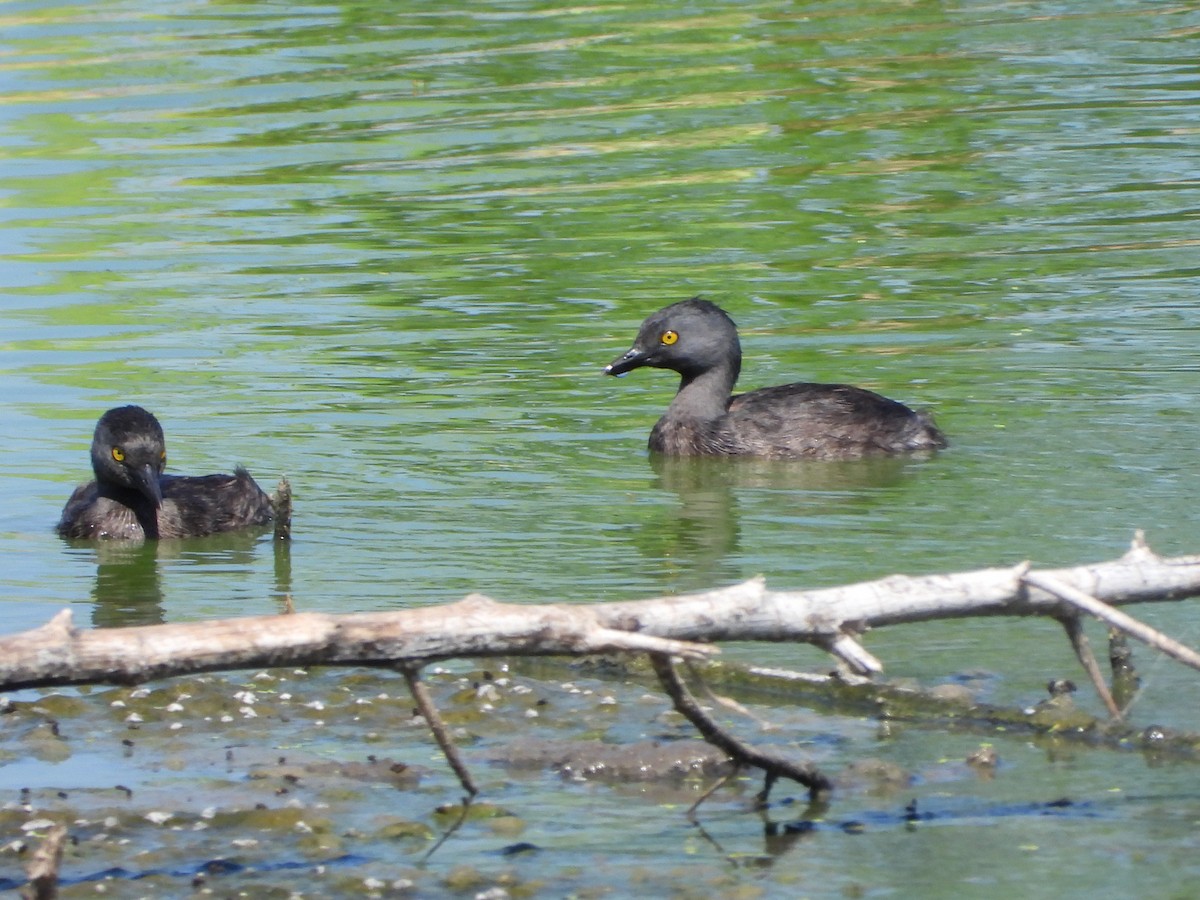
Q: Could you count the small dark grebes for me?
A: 2